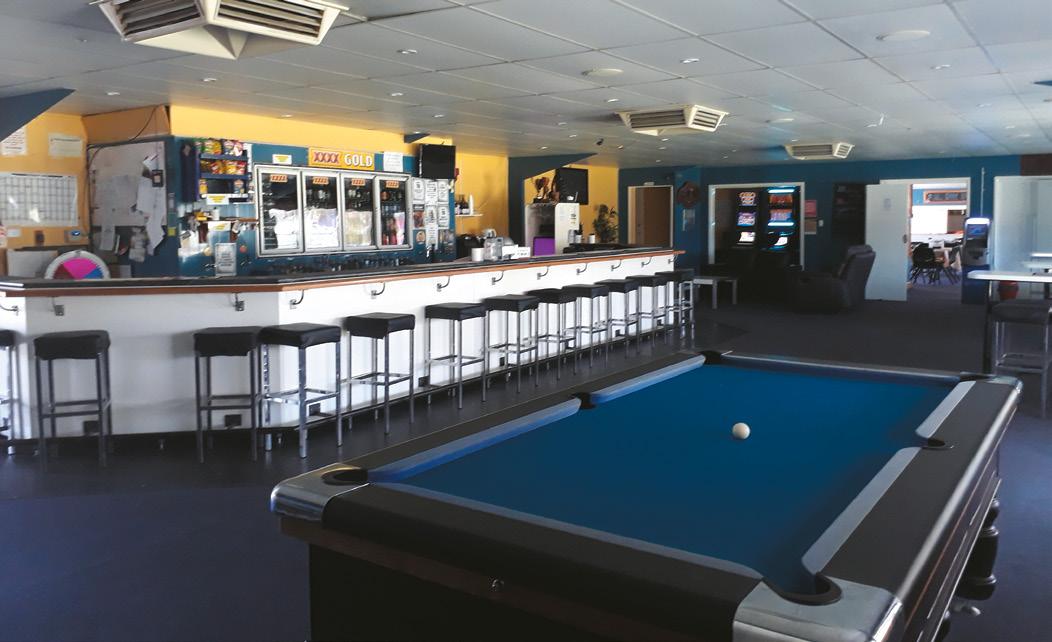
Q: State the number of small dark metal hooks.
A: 12